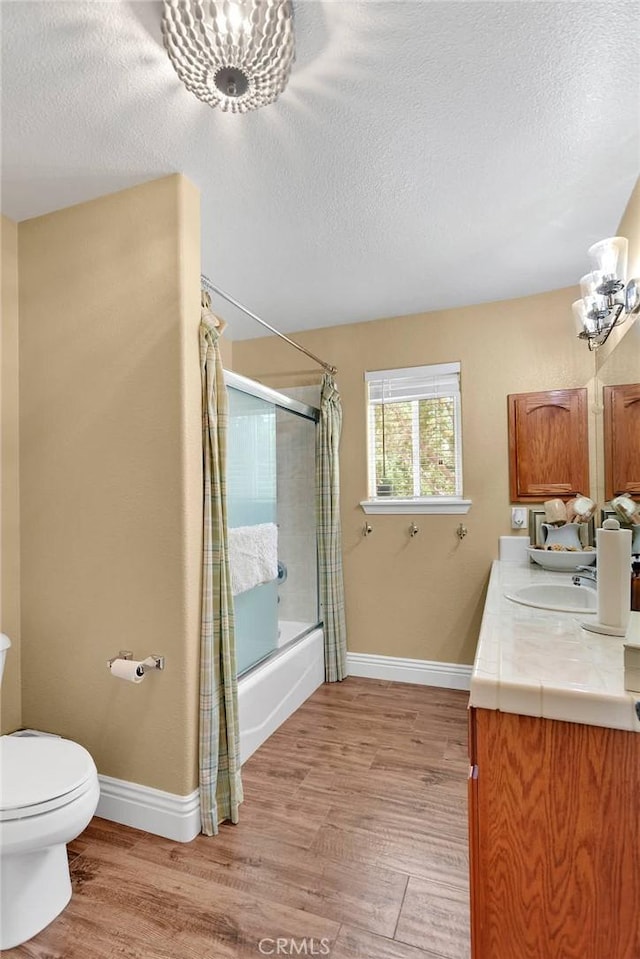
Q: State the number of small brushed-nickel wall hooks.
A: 3